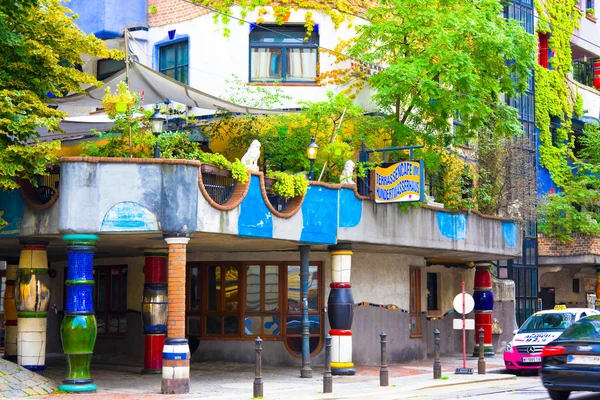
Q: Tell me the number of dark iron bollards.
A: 5